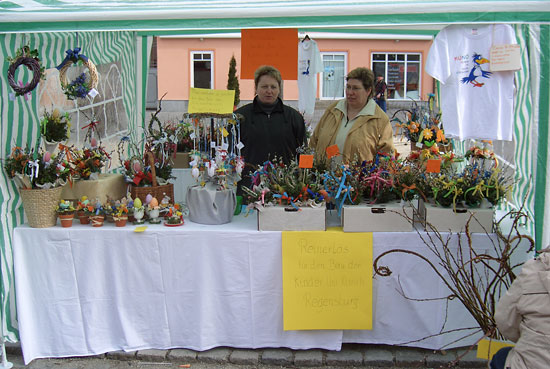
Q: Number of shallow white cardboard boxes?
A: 3